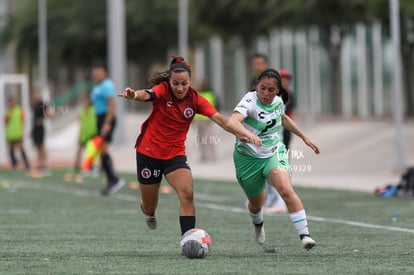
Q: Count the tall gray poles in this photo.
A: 4